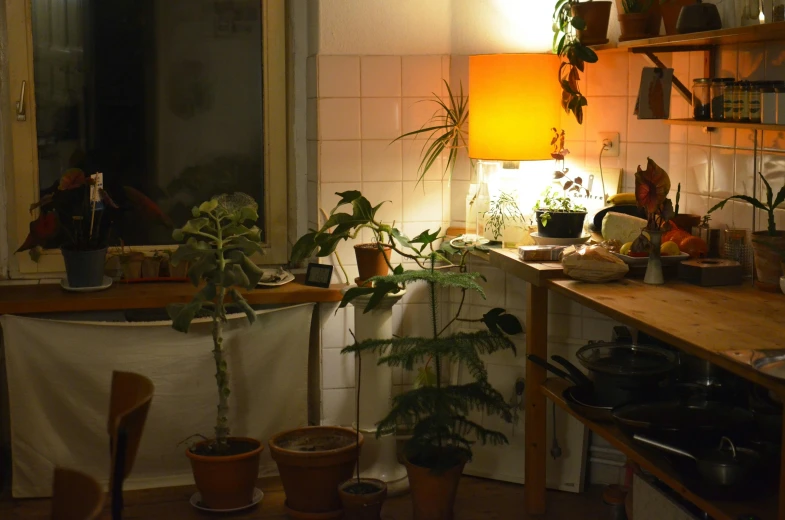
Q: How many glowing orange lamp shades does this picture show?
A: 1